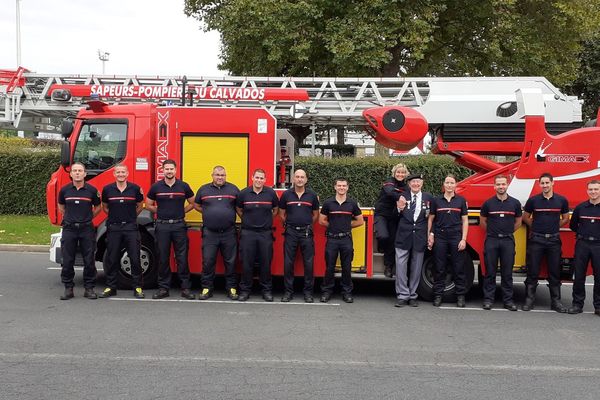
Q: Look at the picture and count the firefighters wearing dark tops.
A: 12